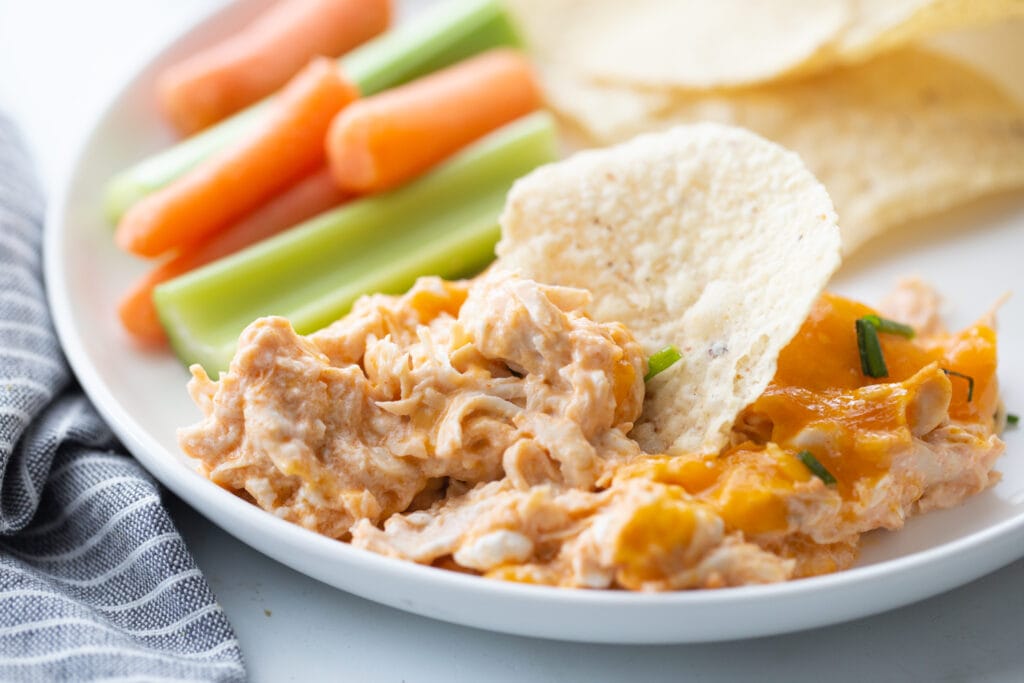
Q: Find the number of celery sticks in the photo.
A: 2